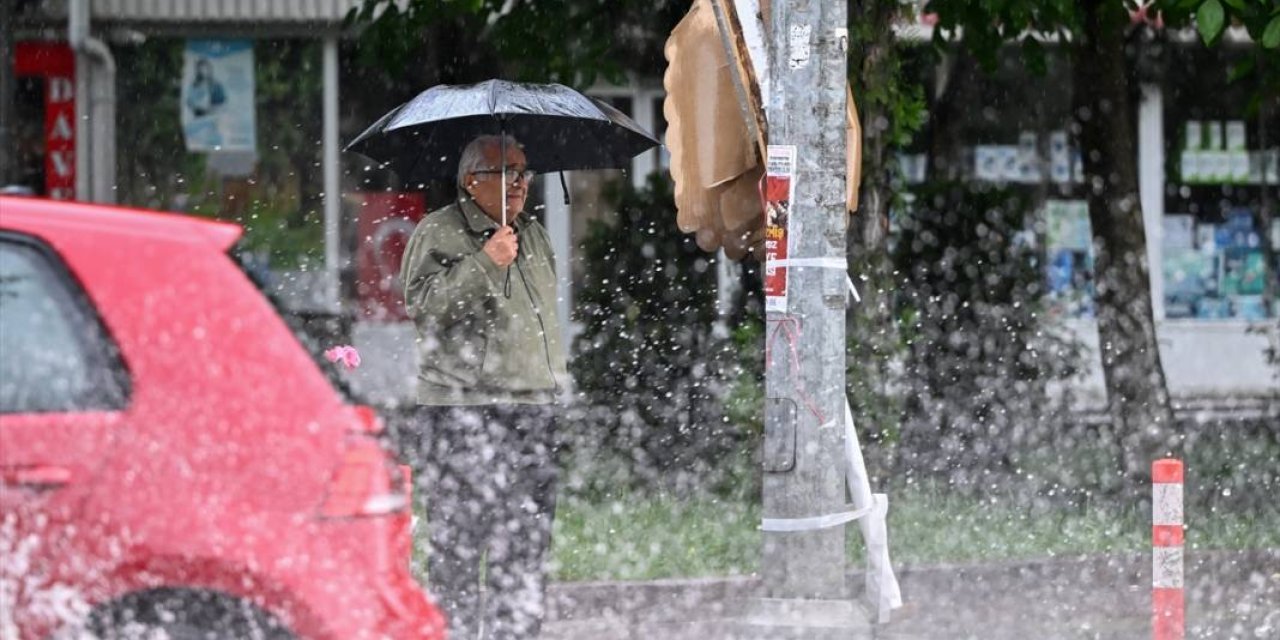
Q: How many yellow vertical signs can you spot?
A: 0